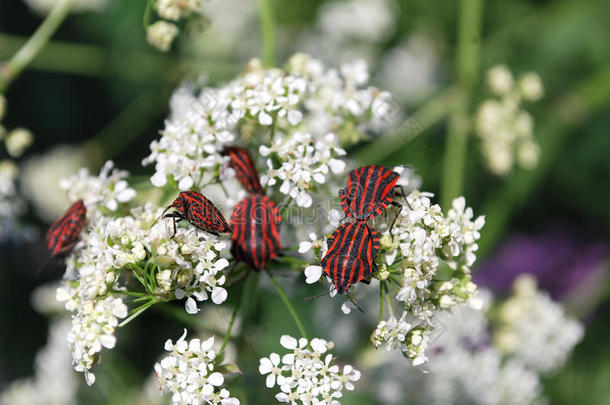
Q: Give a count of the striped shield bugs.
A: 6